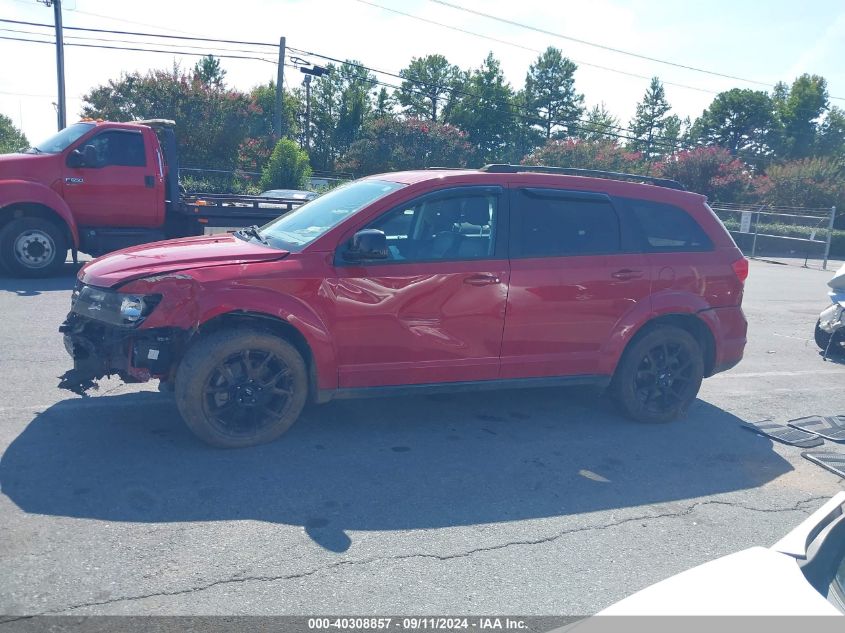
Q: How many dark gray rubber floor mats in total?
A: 3